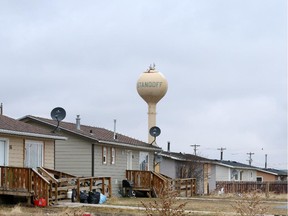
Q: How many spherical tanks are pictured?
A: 1